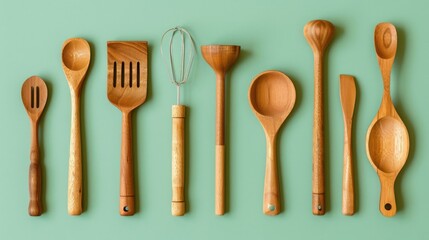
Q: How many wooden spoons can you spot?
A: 4